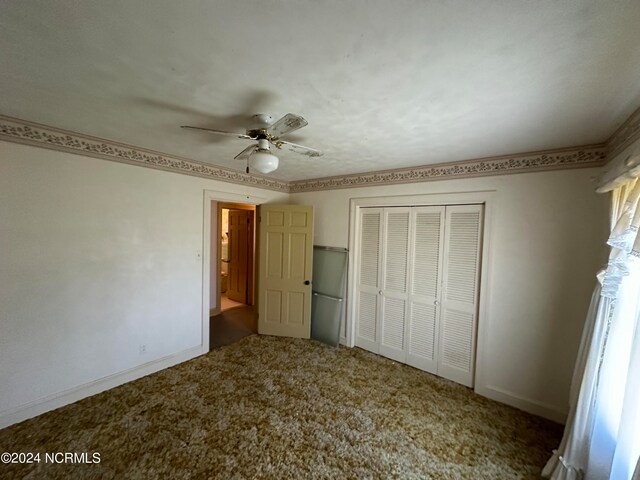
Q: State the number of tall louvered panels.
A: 4